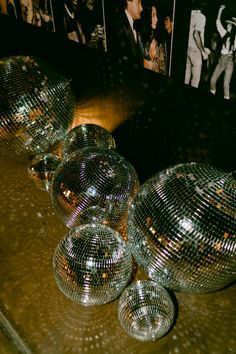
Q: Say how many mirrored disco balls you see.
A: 7